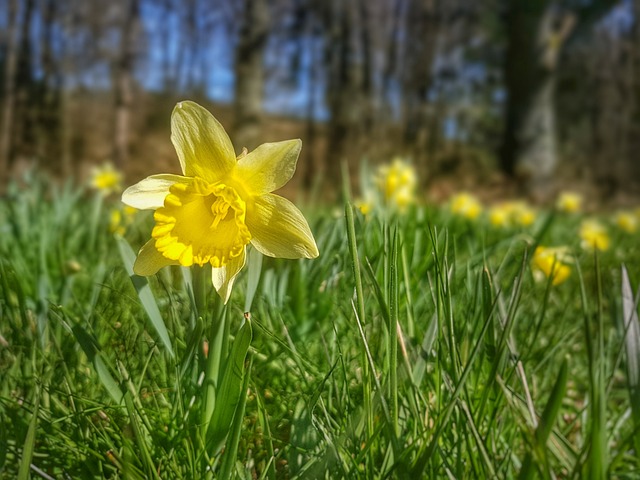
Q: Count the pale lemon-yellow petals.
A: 6